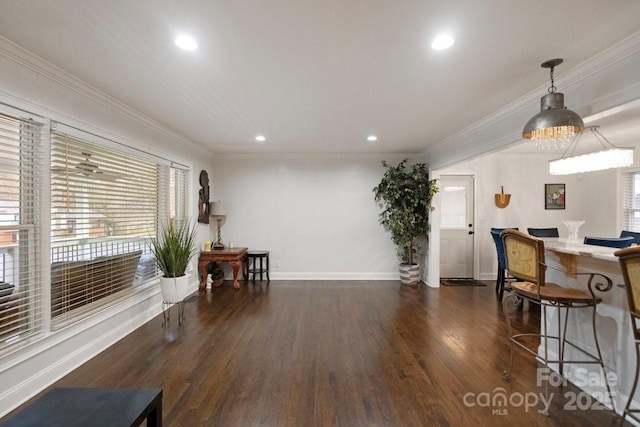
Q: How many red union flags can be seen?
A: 0